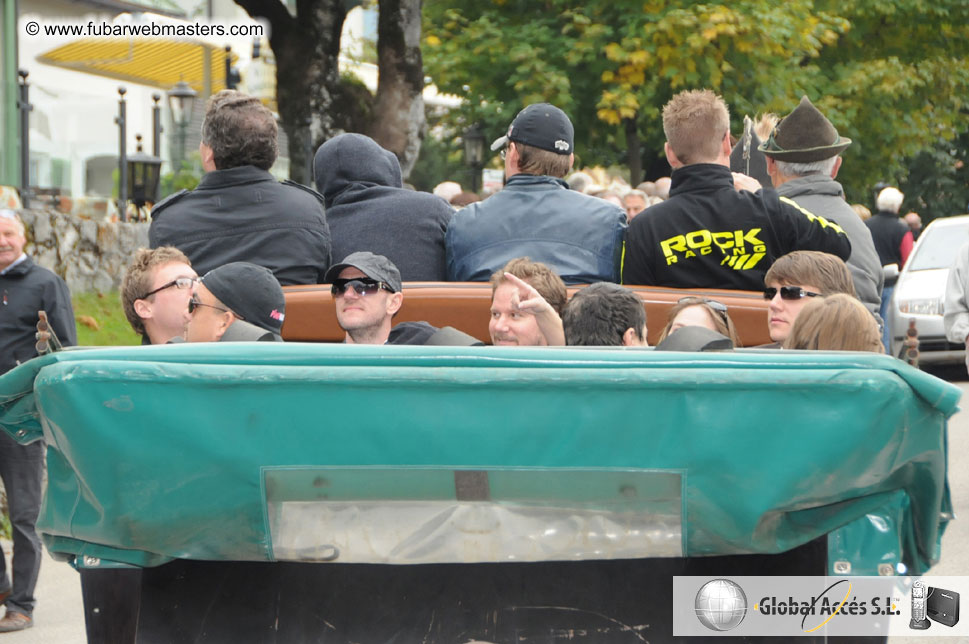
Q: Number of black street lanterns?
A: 3